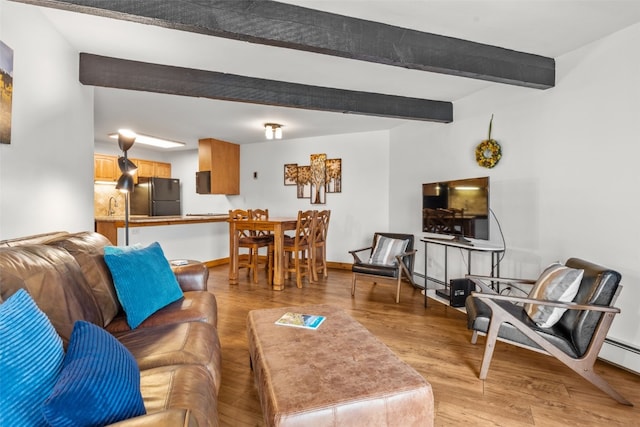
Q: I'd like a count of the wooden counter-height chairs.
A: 4